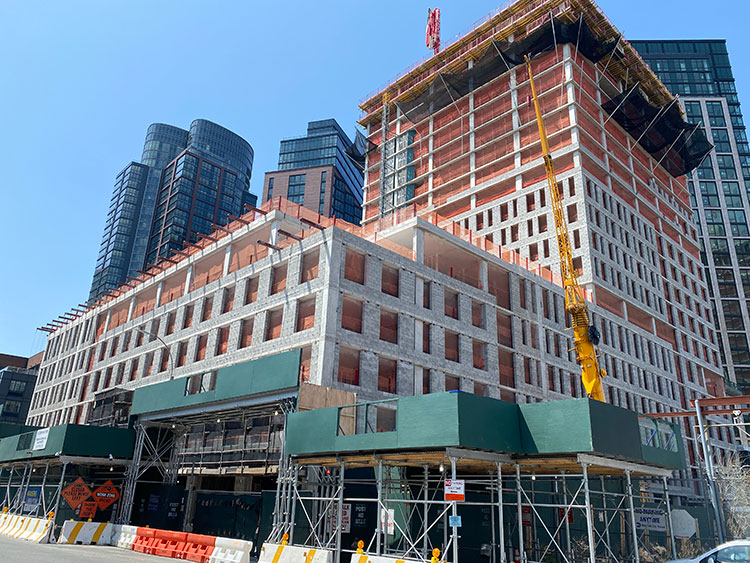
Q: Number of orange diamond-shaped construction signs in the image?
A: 2